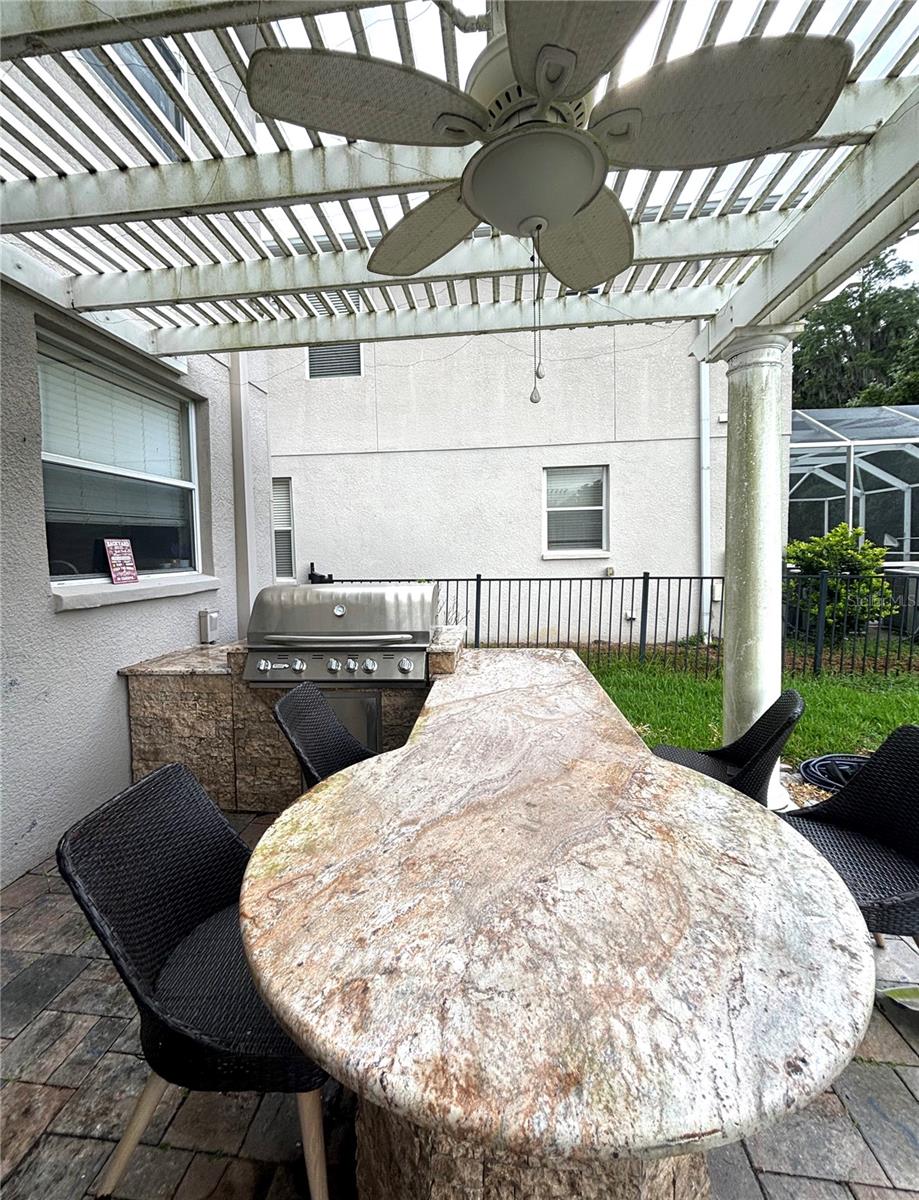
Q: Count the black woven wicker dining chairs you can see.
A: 4